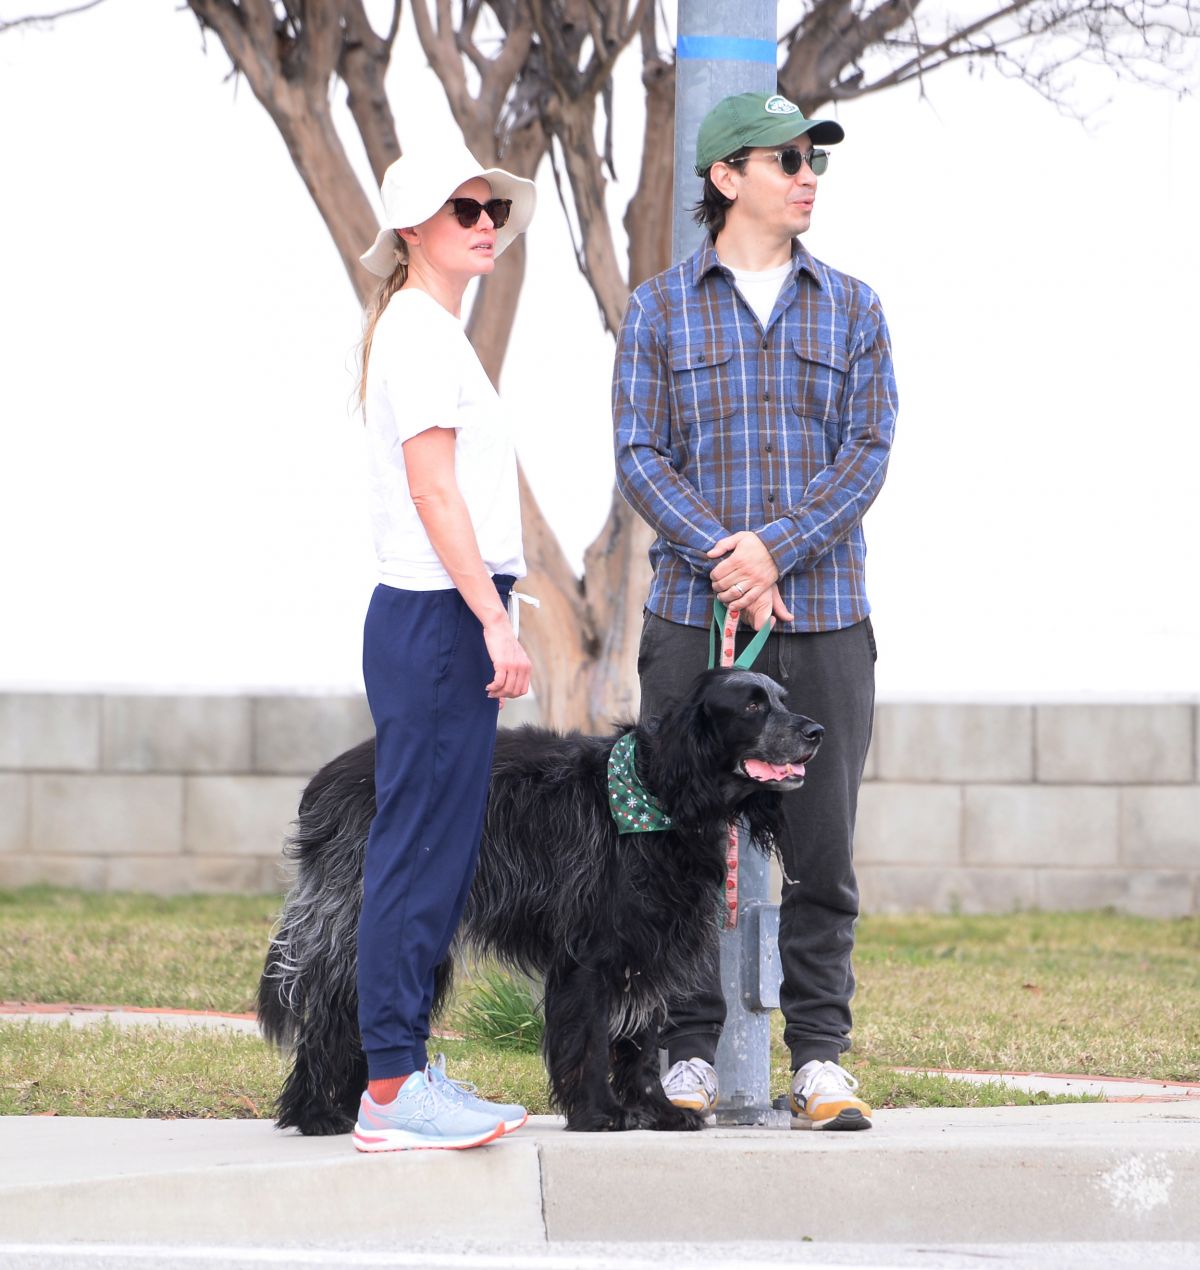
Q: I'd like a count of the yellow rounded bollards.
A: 0